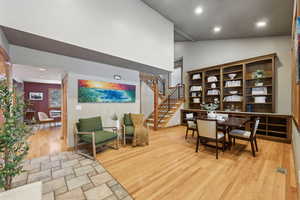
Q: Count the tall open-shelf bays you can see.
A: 4